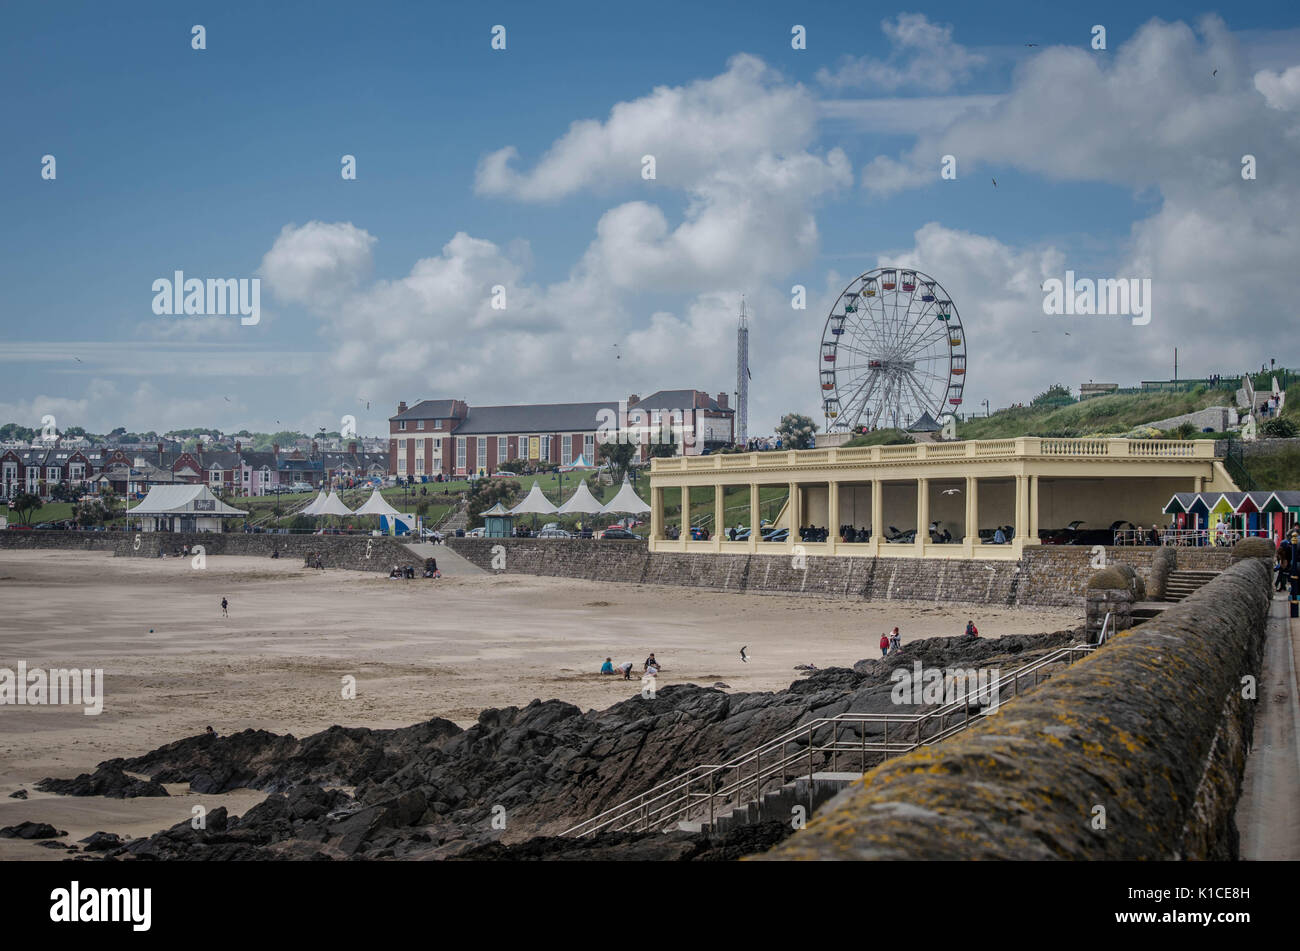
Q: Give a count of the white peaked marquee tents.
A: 6